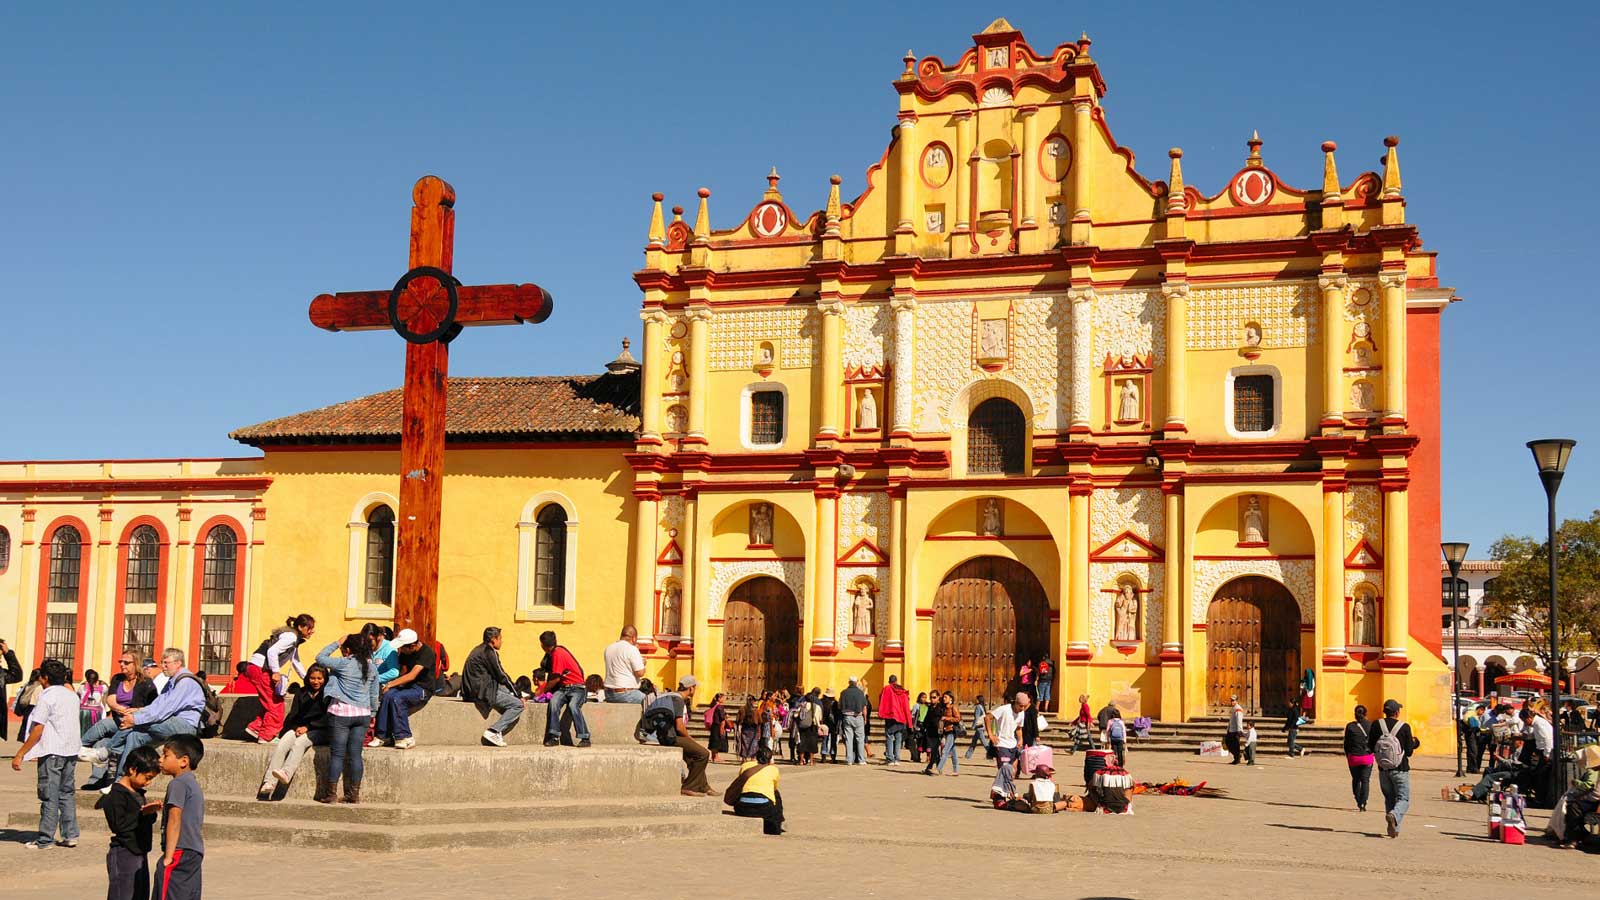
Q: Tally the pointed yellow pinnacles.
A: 6